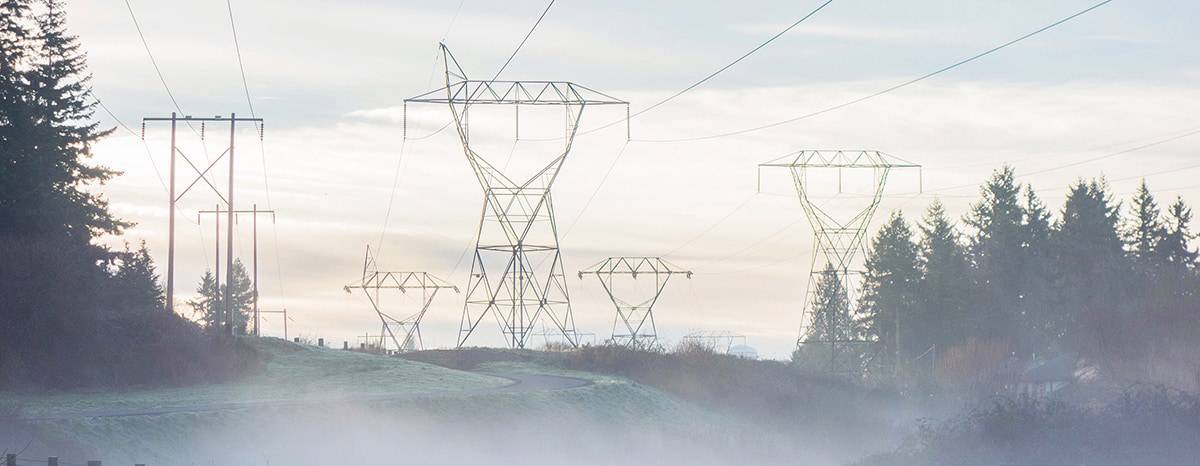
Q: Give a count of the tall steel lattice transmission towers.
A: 4